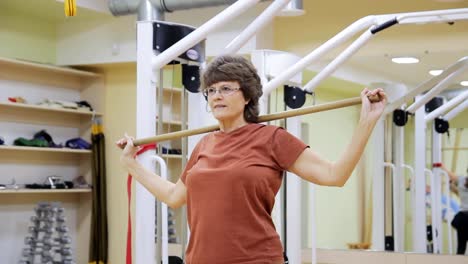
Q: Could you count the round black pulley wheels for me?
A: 4